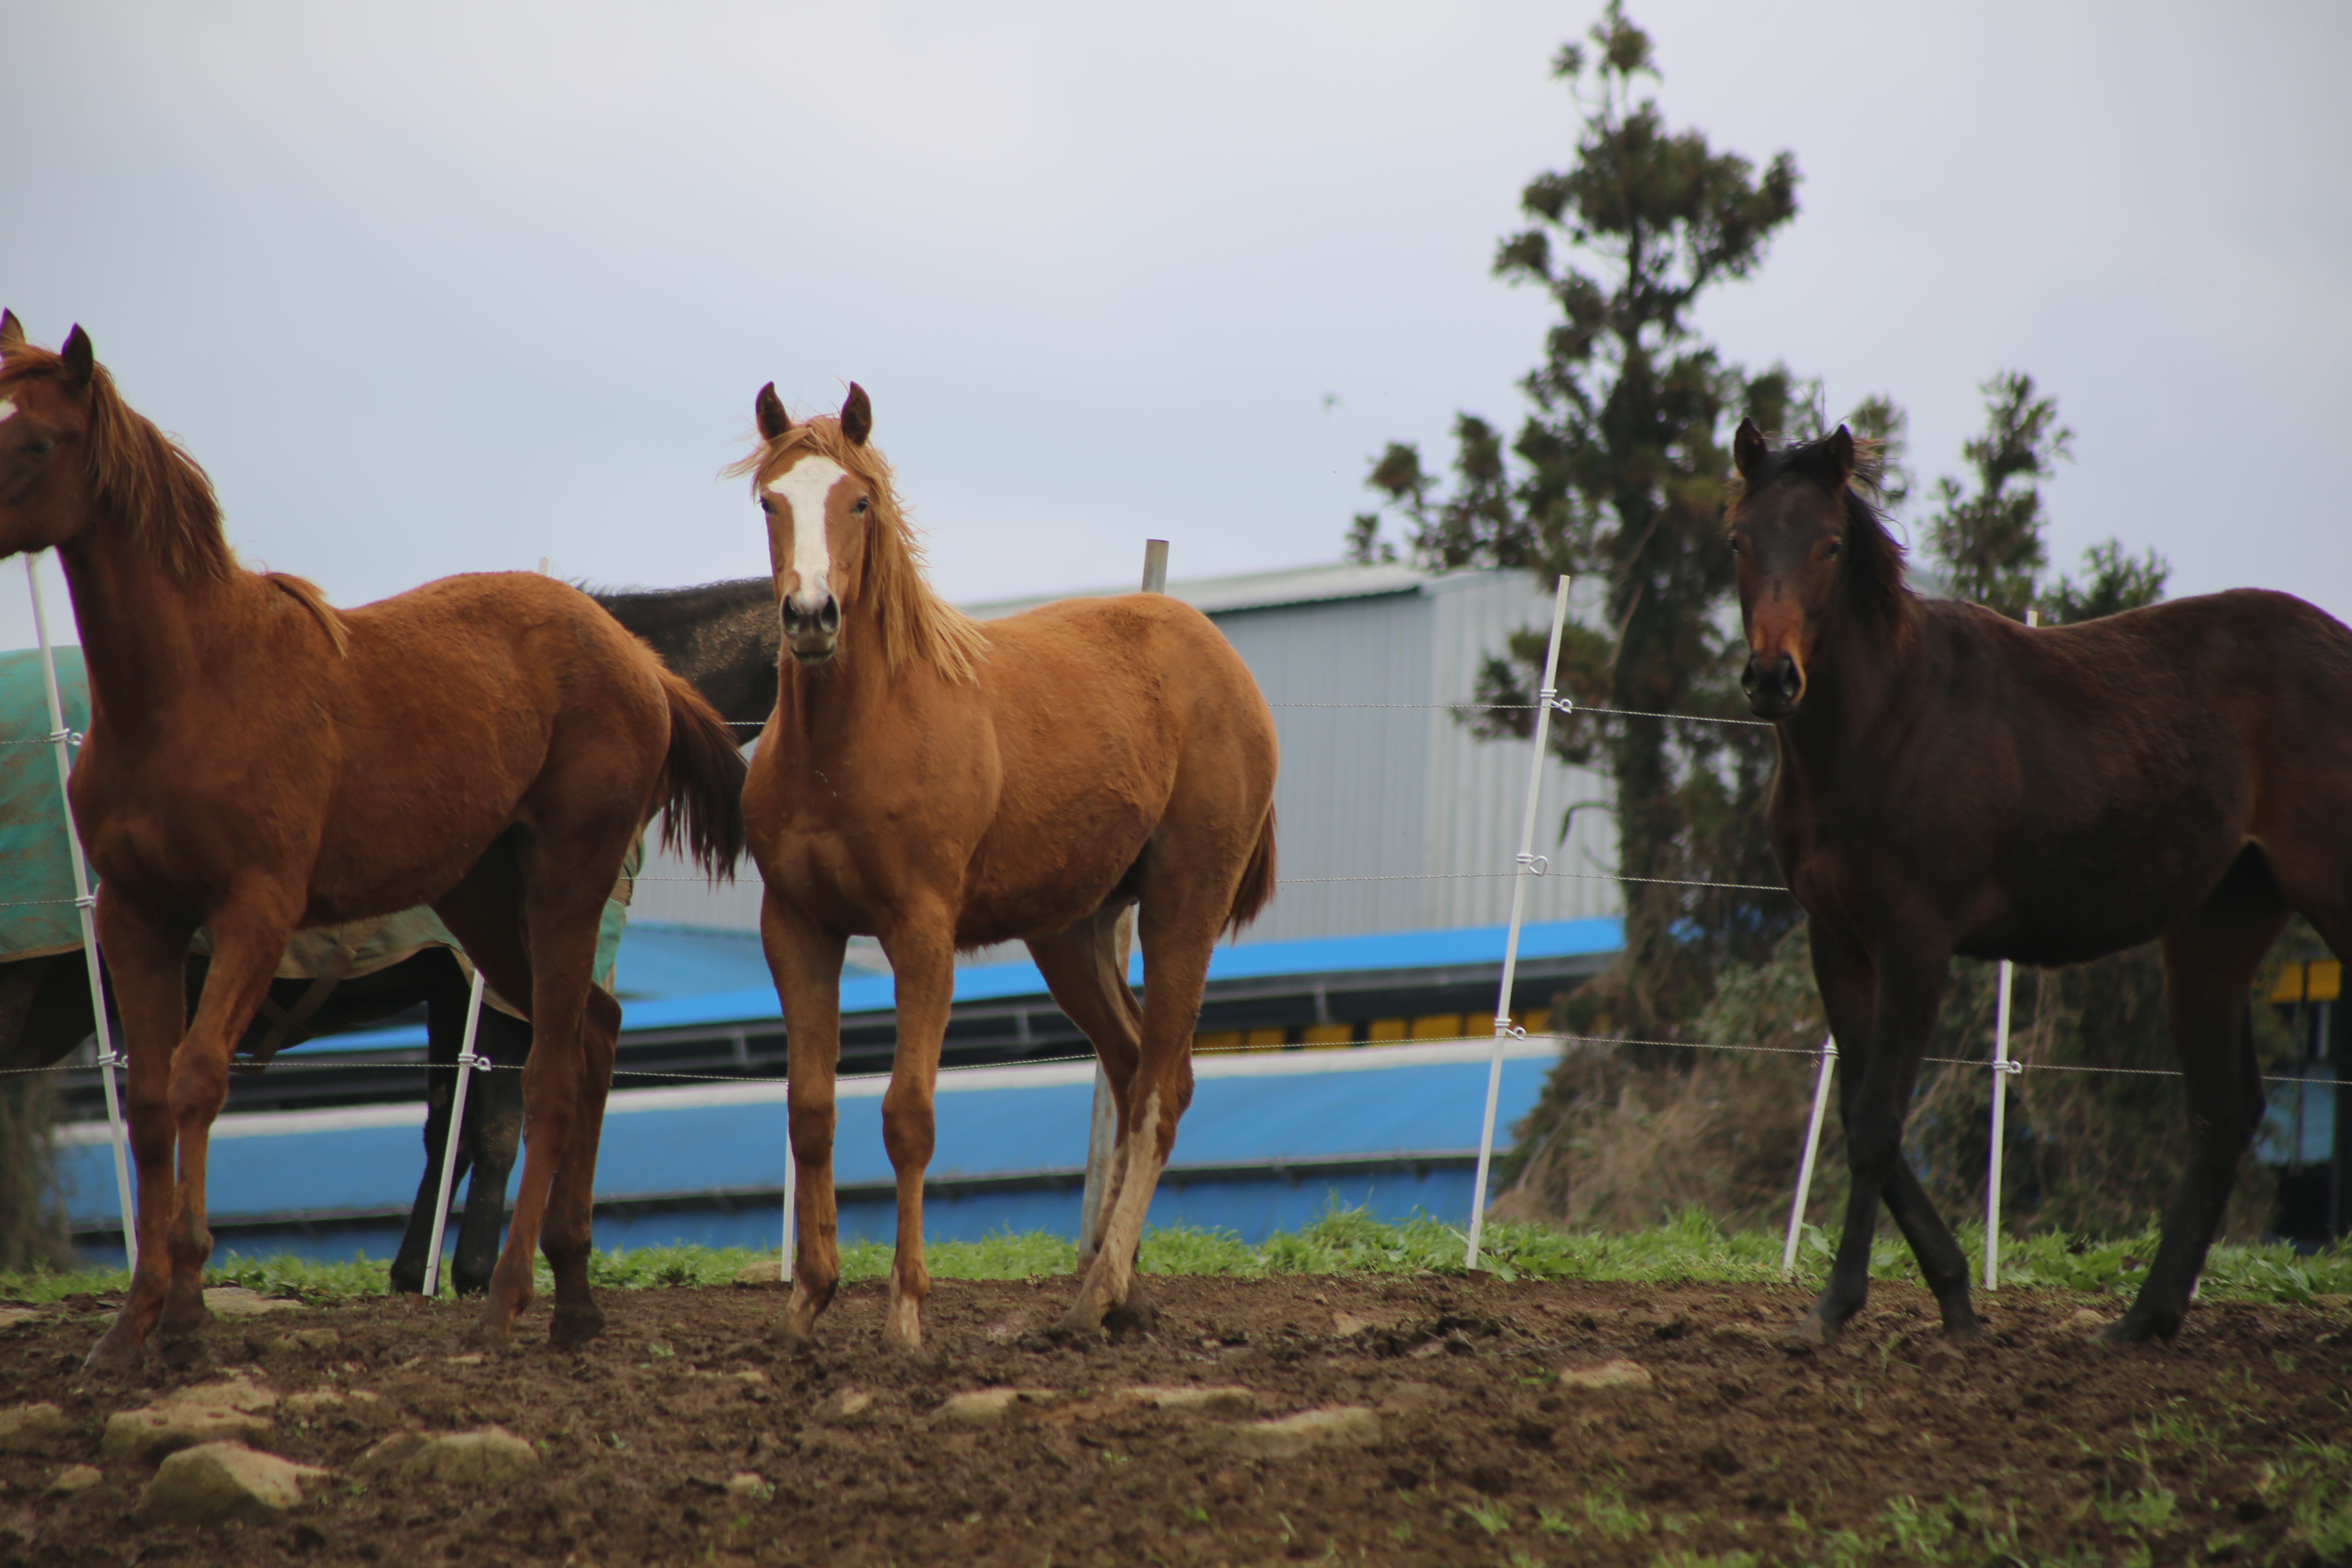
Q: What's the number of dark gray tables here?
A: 0